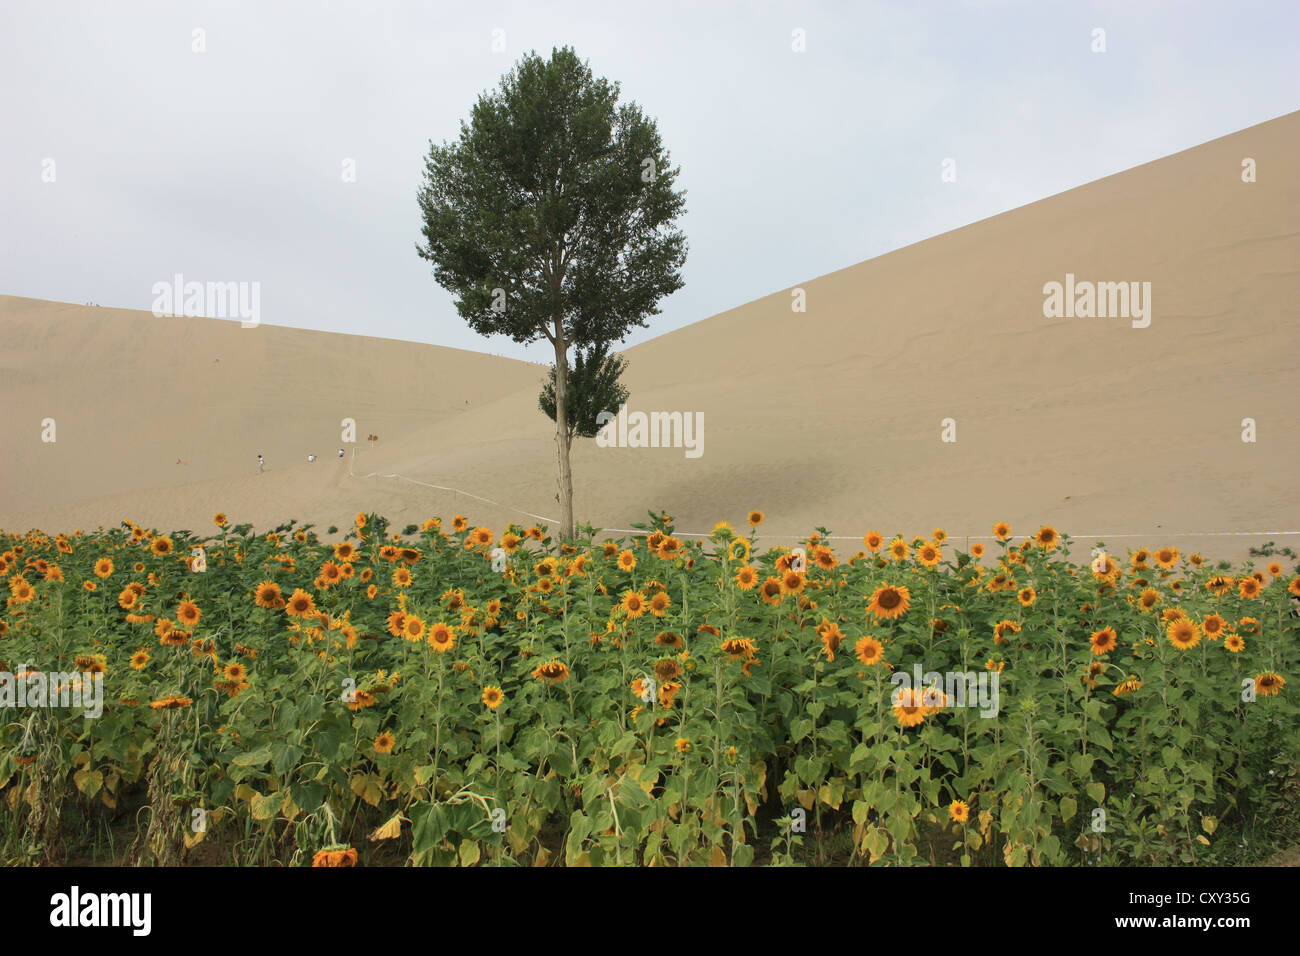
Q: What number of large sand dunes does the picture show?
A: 2